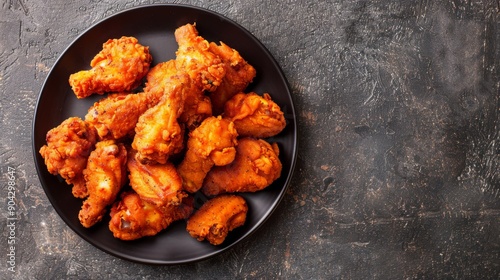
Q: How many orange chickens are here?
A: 14